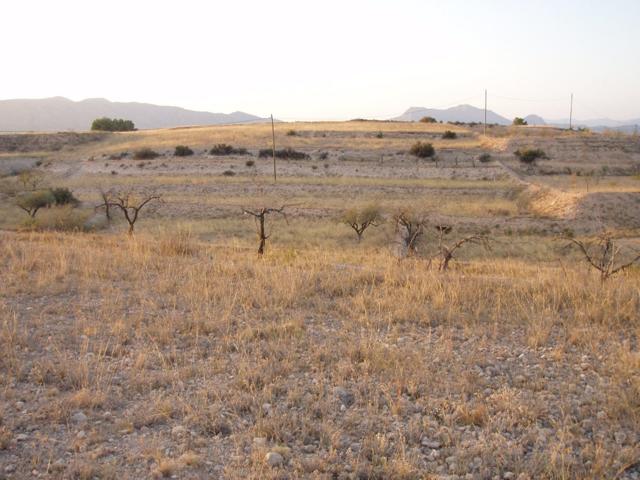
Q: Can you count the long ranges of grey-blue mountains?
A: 2